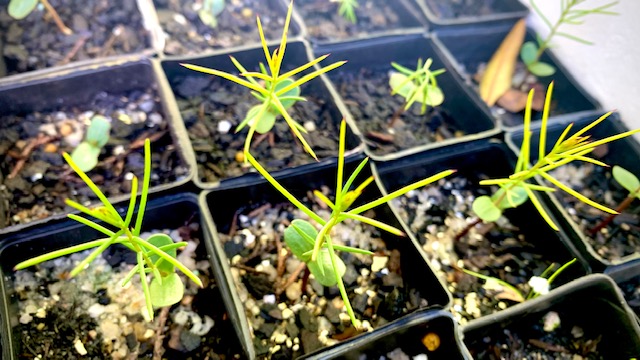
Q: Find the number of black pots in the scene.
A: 15